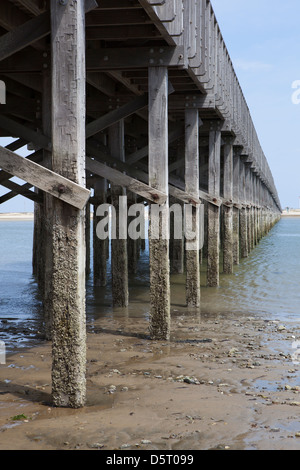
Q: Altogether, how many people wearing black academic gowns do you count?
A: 0